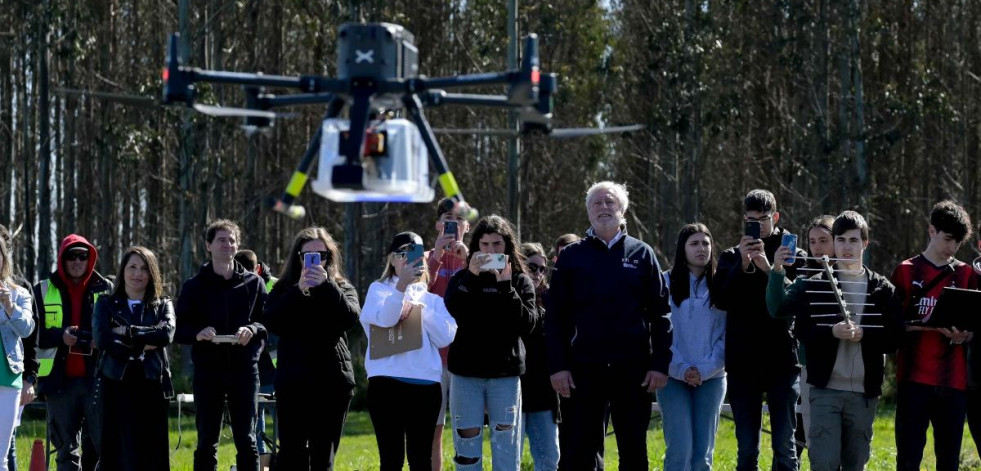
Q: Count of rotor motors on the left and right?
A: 4